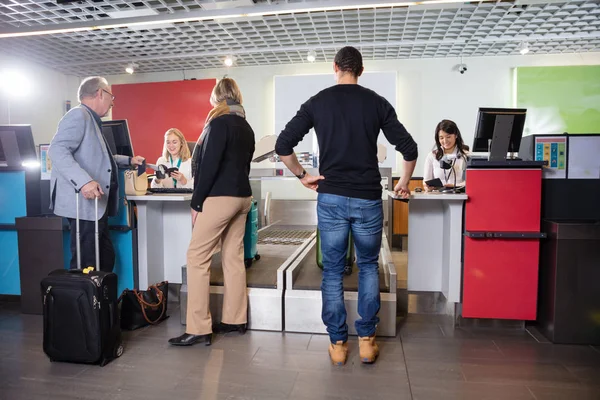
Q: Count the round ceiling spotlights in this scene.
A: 4